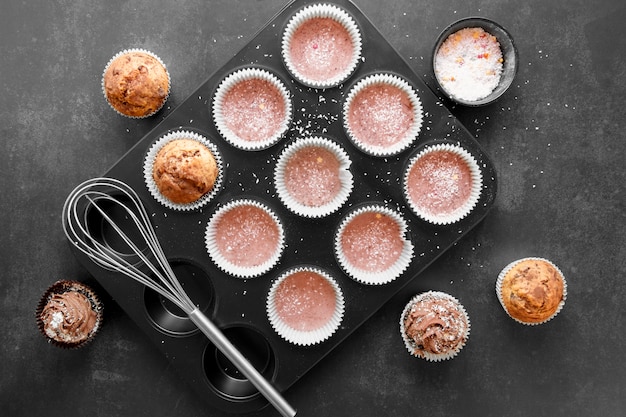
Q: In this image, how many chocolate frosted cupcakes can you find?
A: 2